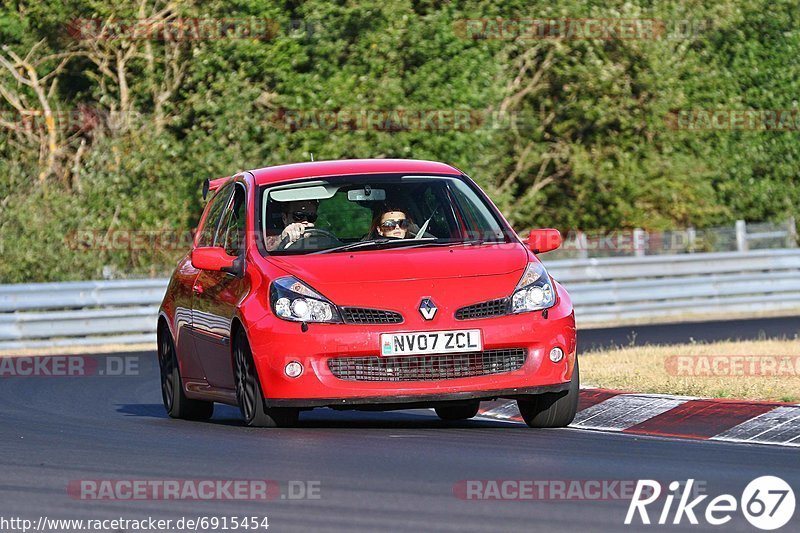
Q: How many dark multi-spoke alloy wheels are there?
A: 2